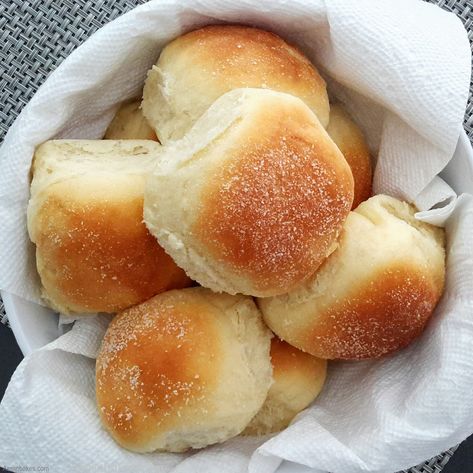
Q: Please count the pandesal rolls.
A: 8